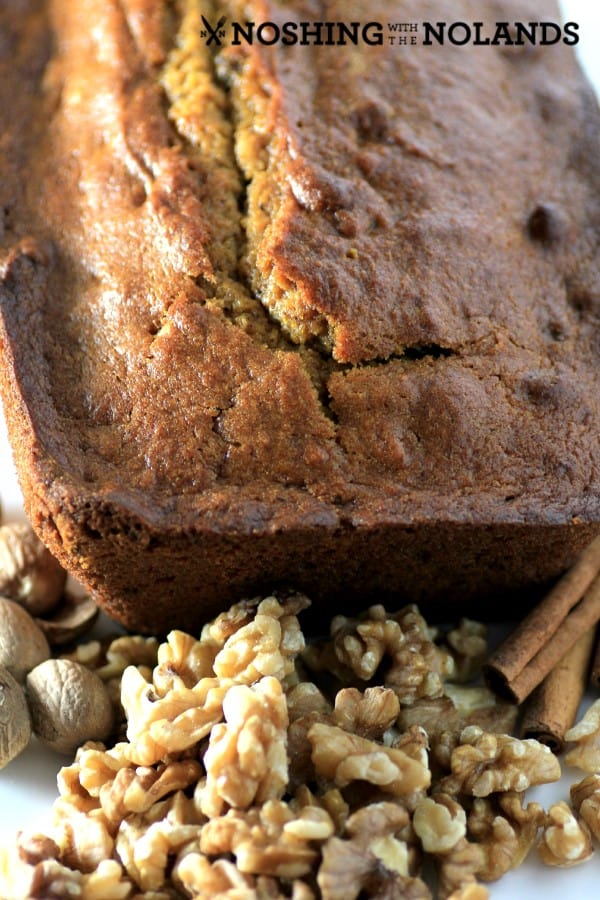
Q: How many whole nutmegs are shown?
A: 4